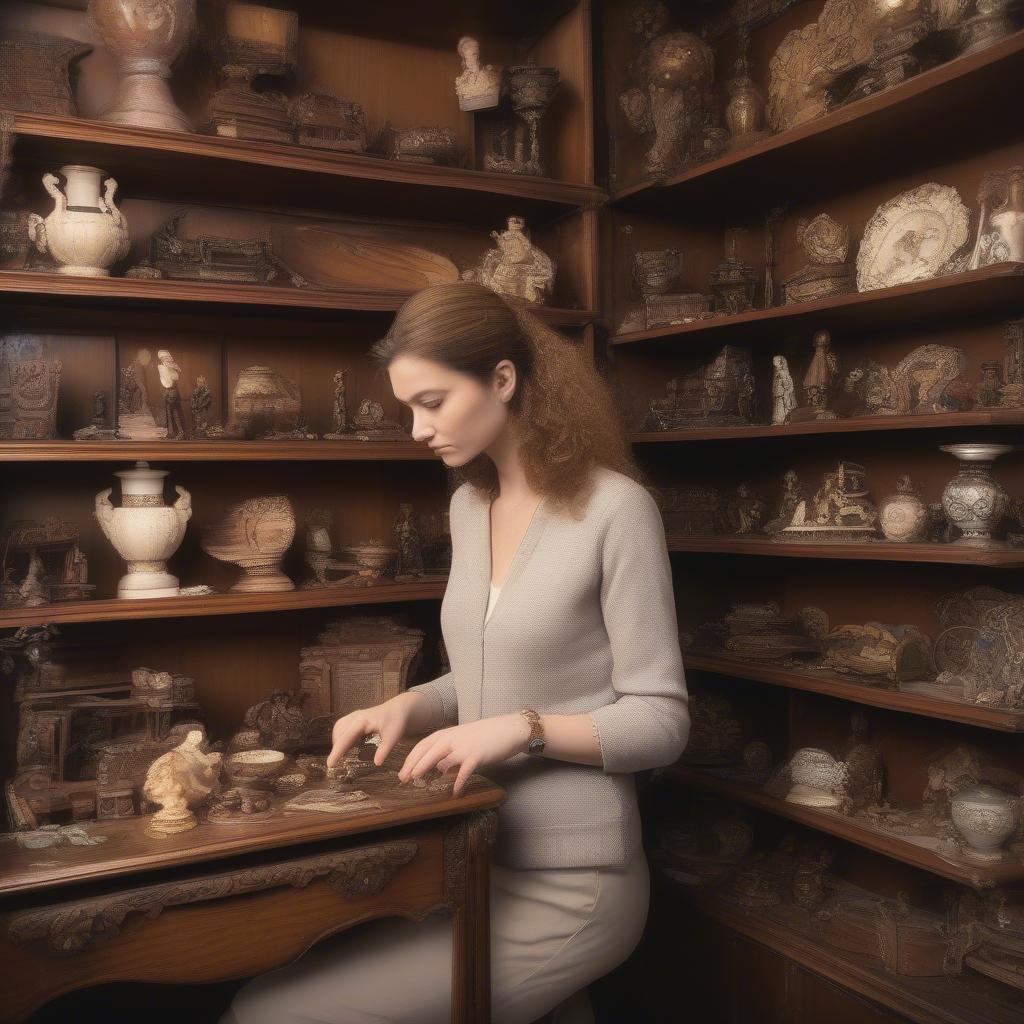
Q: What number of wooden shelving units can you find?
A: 2